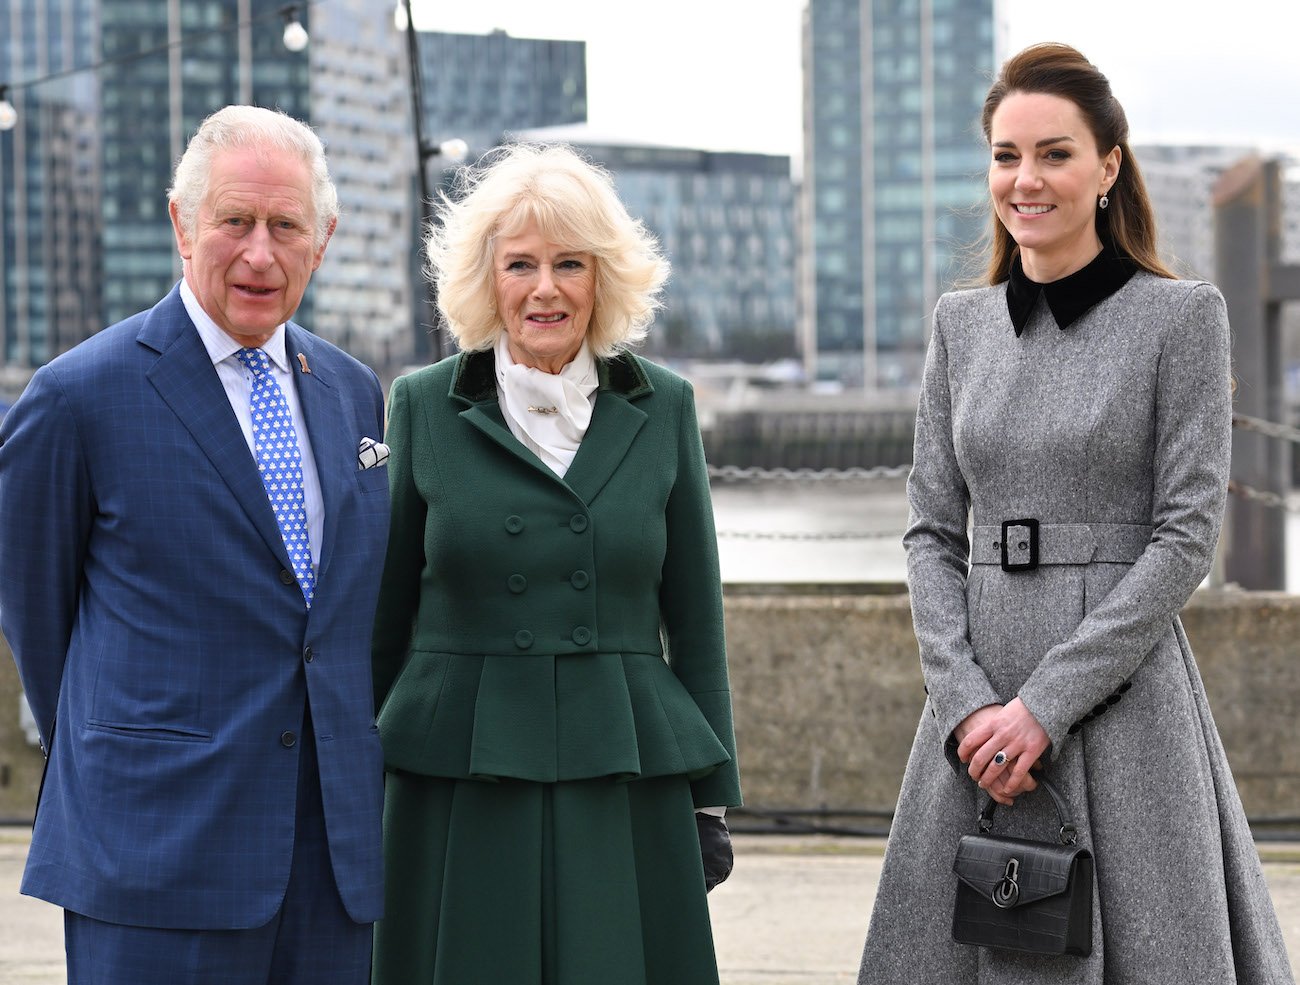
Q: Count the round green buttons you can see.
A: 6